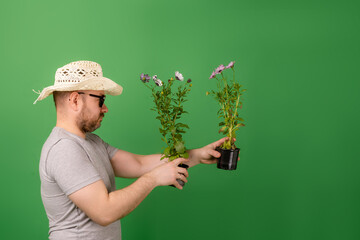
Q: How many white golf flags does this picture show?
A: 0